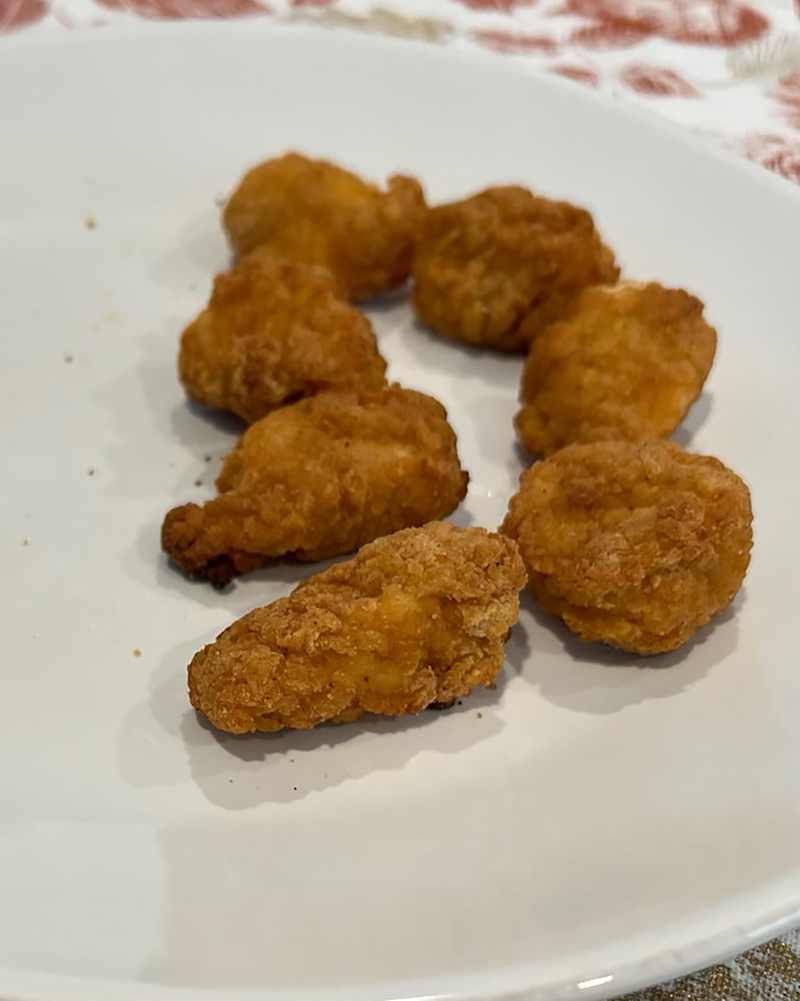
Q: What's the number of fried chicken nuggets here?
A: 7